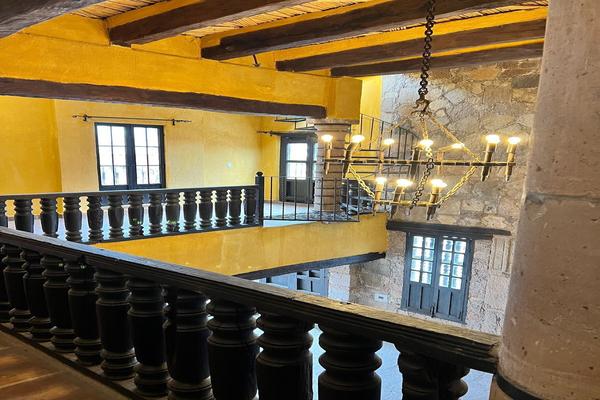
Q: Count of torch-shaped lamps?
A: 10